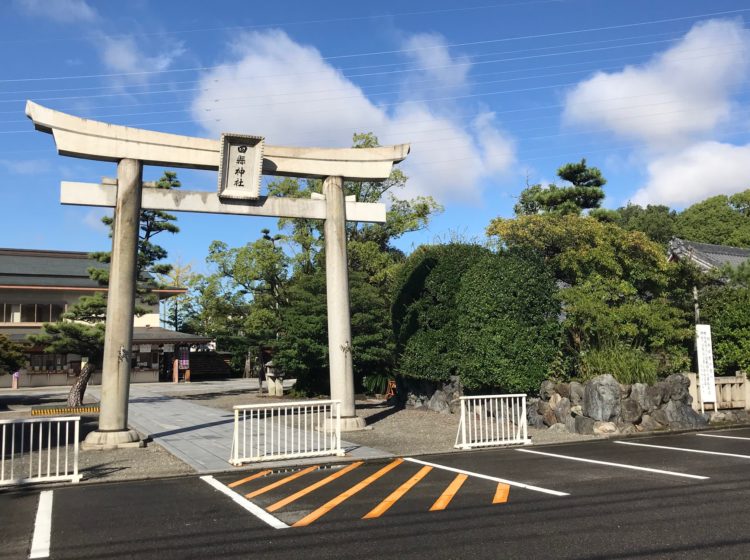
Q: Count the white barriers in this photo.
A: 3